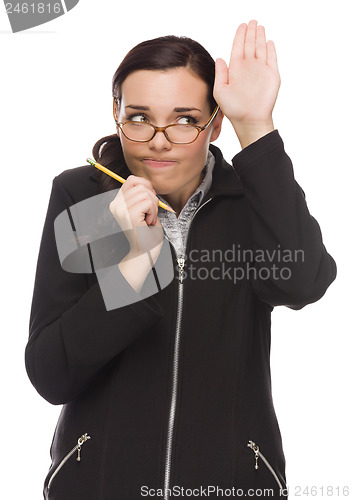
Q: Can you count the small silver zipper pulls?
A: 3